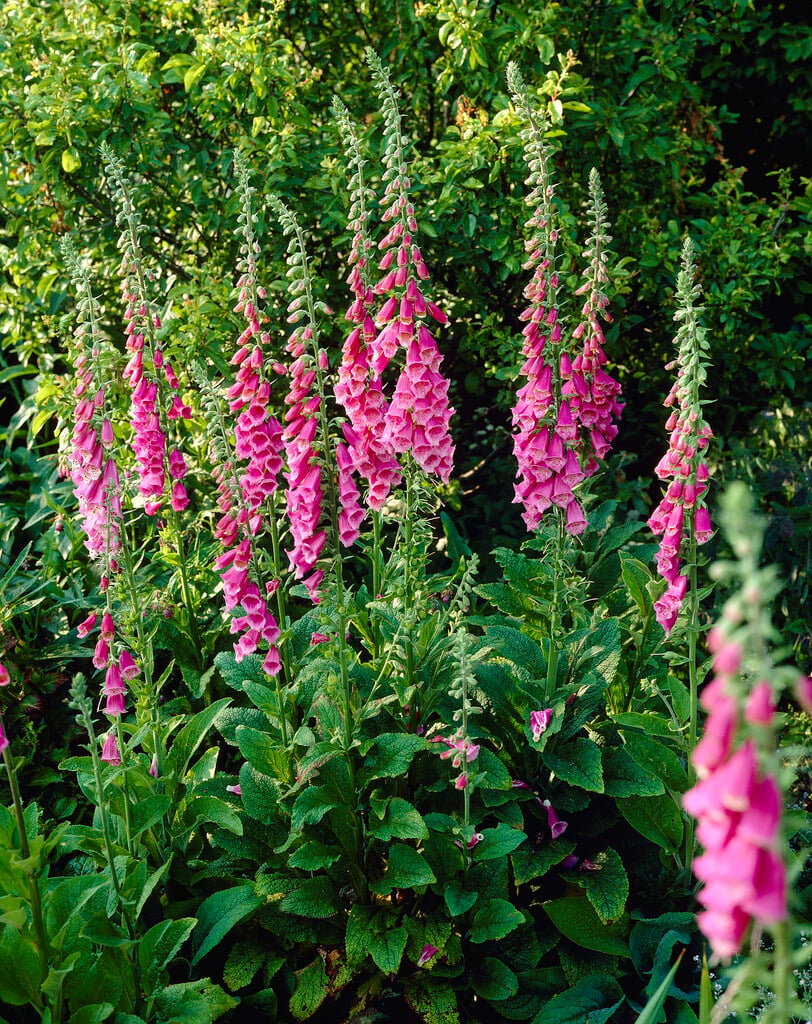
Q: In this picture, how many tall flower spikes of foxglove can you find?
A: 11